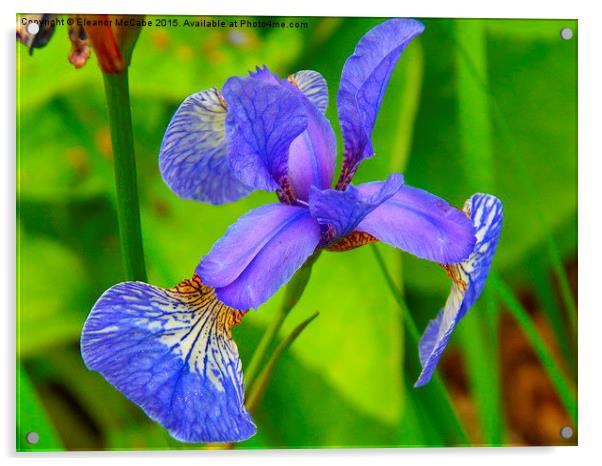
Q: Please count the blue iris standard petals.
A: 3